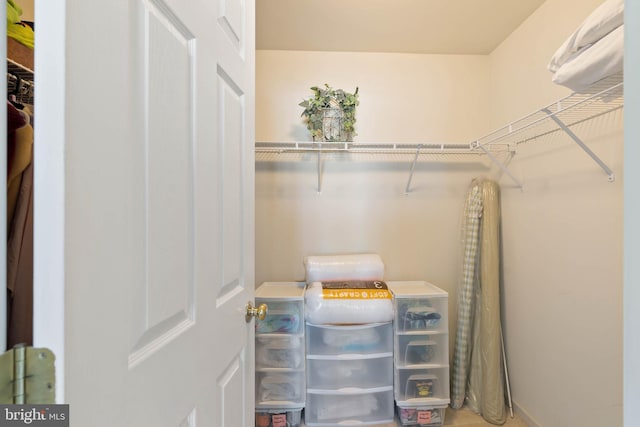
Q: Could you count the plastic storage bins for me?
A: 11